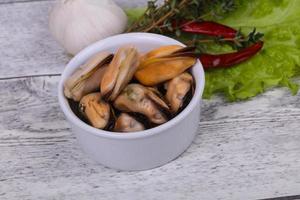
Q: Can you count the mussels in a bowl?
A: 7